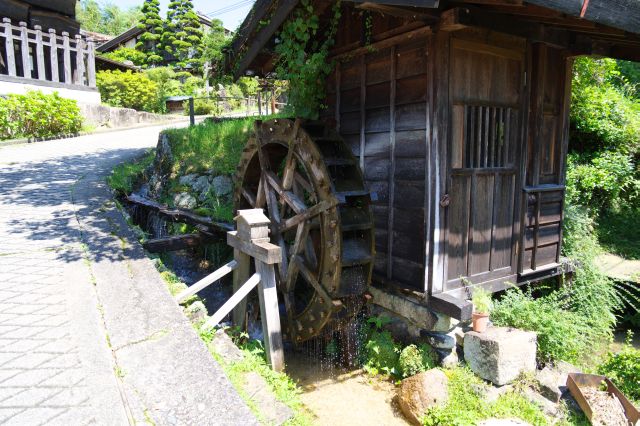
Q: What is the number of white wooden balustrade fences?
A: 1